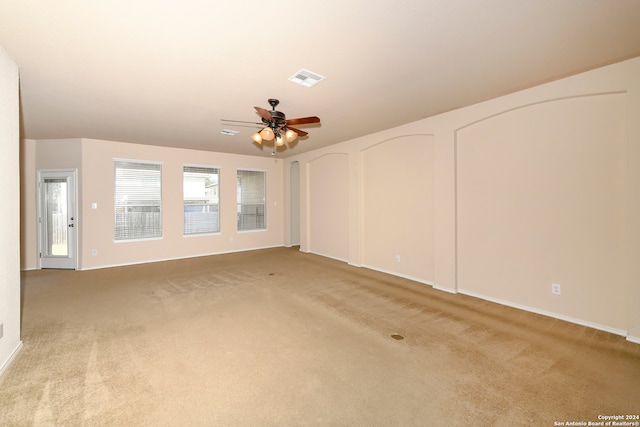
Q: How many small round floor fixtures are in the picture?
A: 2